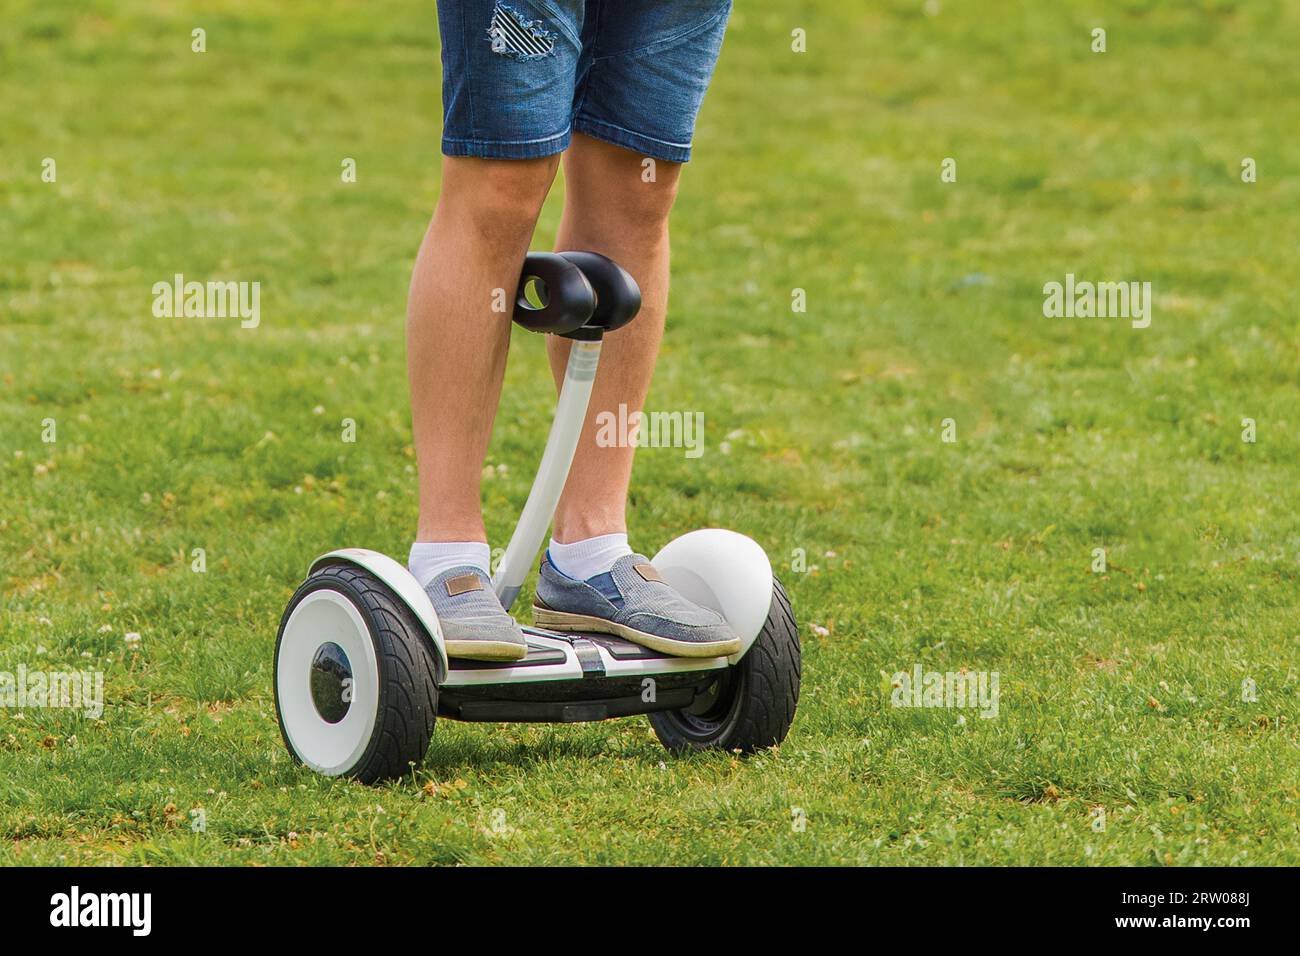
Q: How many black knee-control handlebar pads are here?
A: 2